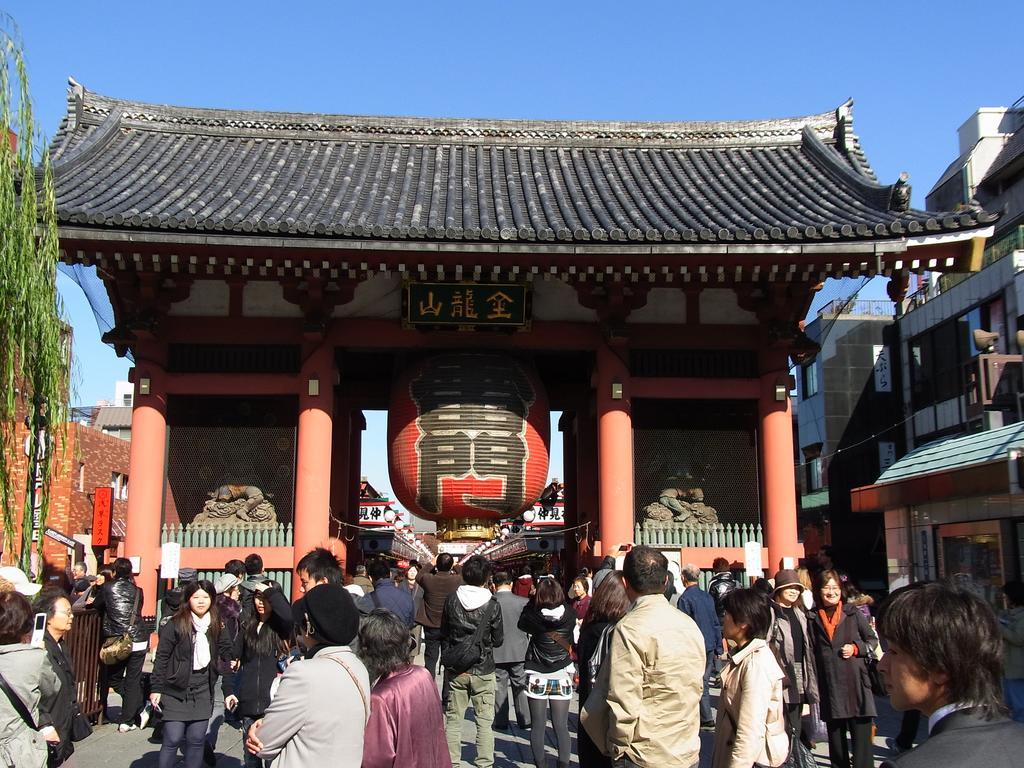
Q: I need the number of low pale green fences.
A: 2